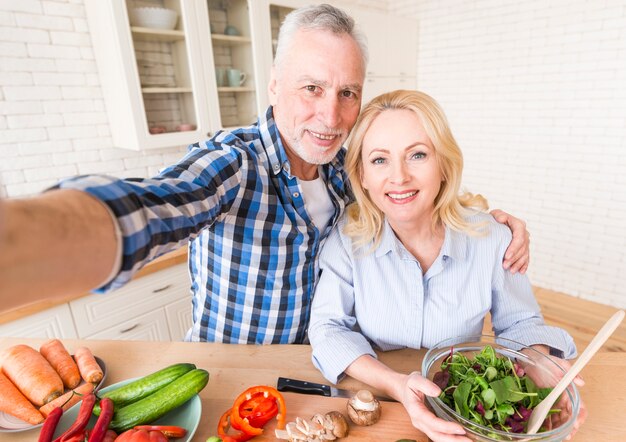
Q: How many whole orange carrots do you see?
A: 5